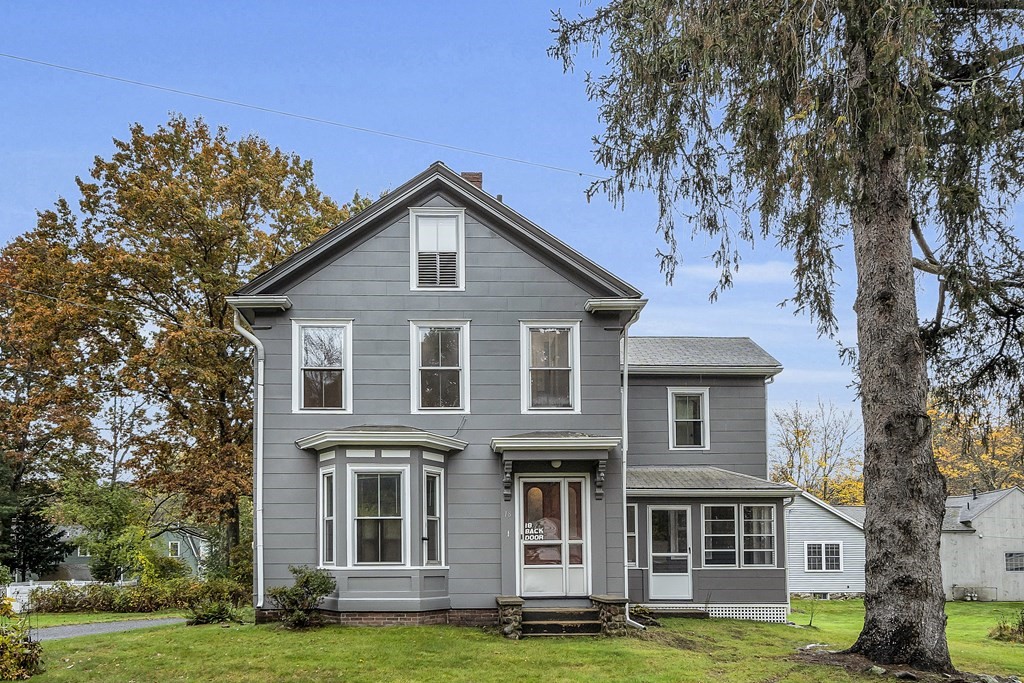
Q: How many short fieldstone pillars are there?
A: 2